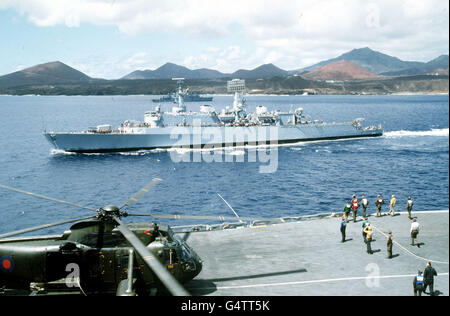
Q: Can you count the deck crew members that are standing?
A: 14